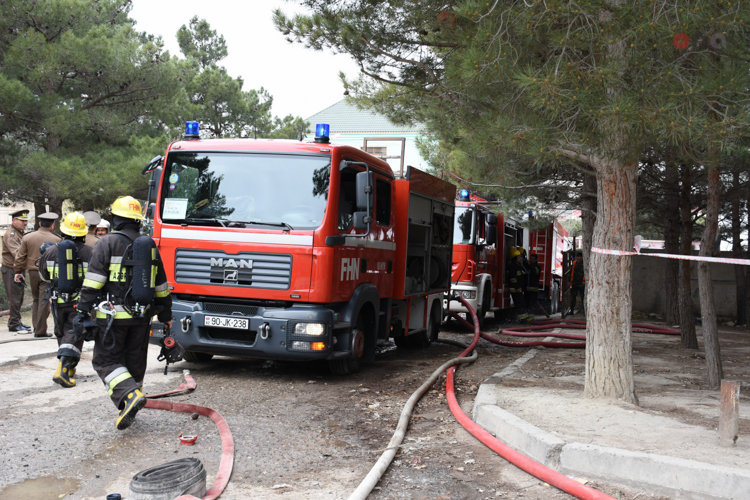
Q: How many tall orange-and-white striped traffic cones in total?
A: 0